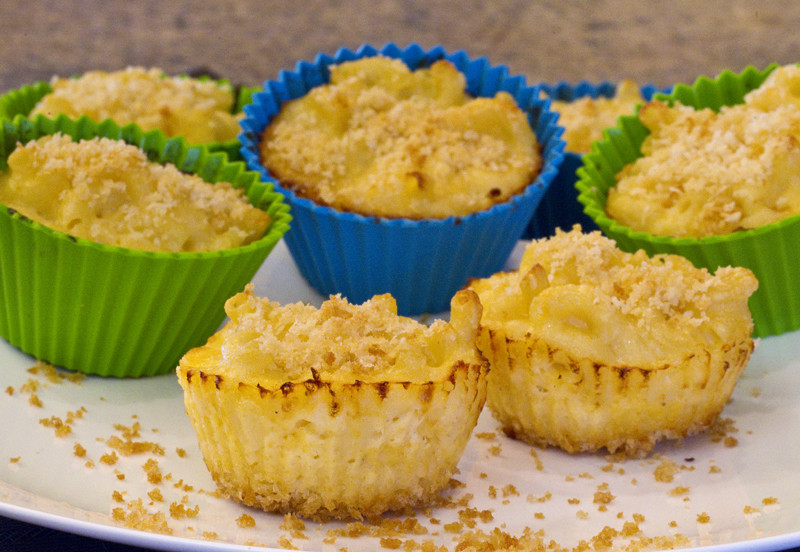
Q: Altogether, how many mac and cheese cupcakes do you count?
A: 7